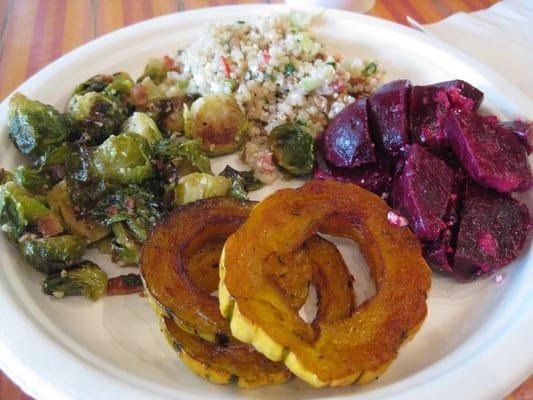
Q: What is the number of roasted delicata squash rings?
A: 3